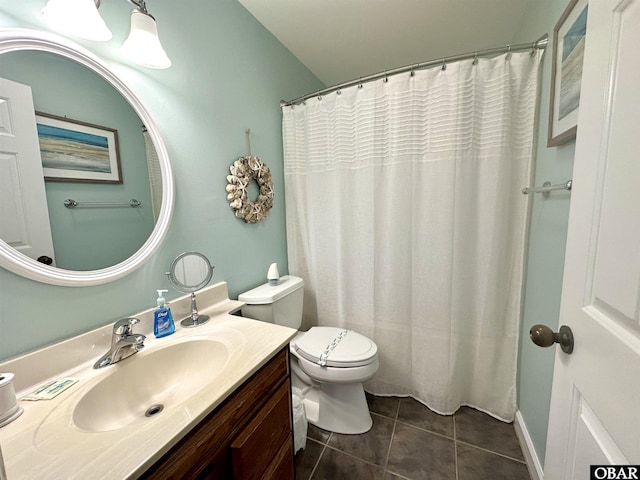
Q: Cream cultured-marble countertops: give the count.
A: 1